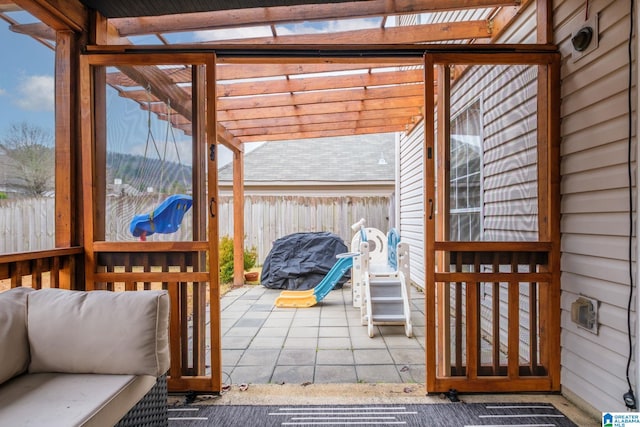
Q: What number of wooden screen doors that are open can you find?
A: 2